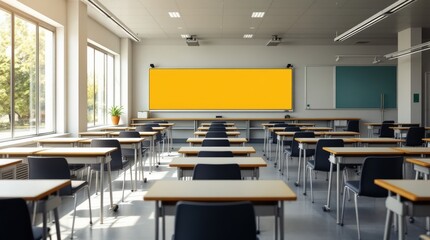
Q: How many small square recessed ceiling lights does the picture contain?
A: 4